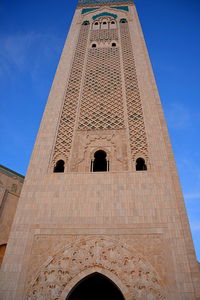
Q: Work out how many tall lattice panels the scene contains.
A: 3